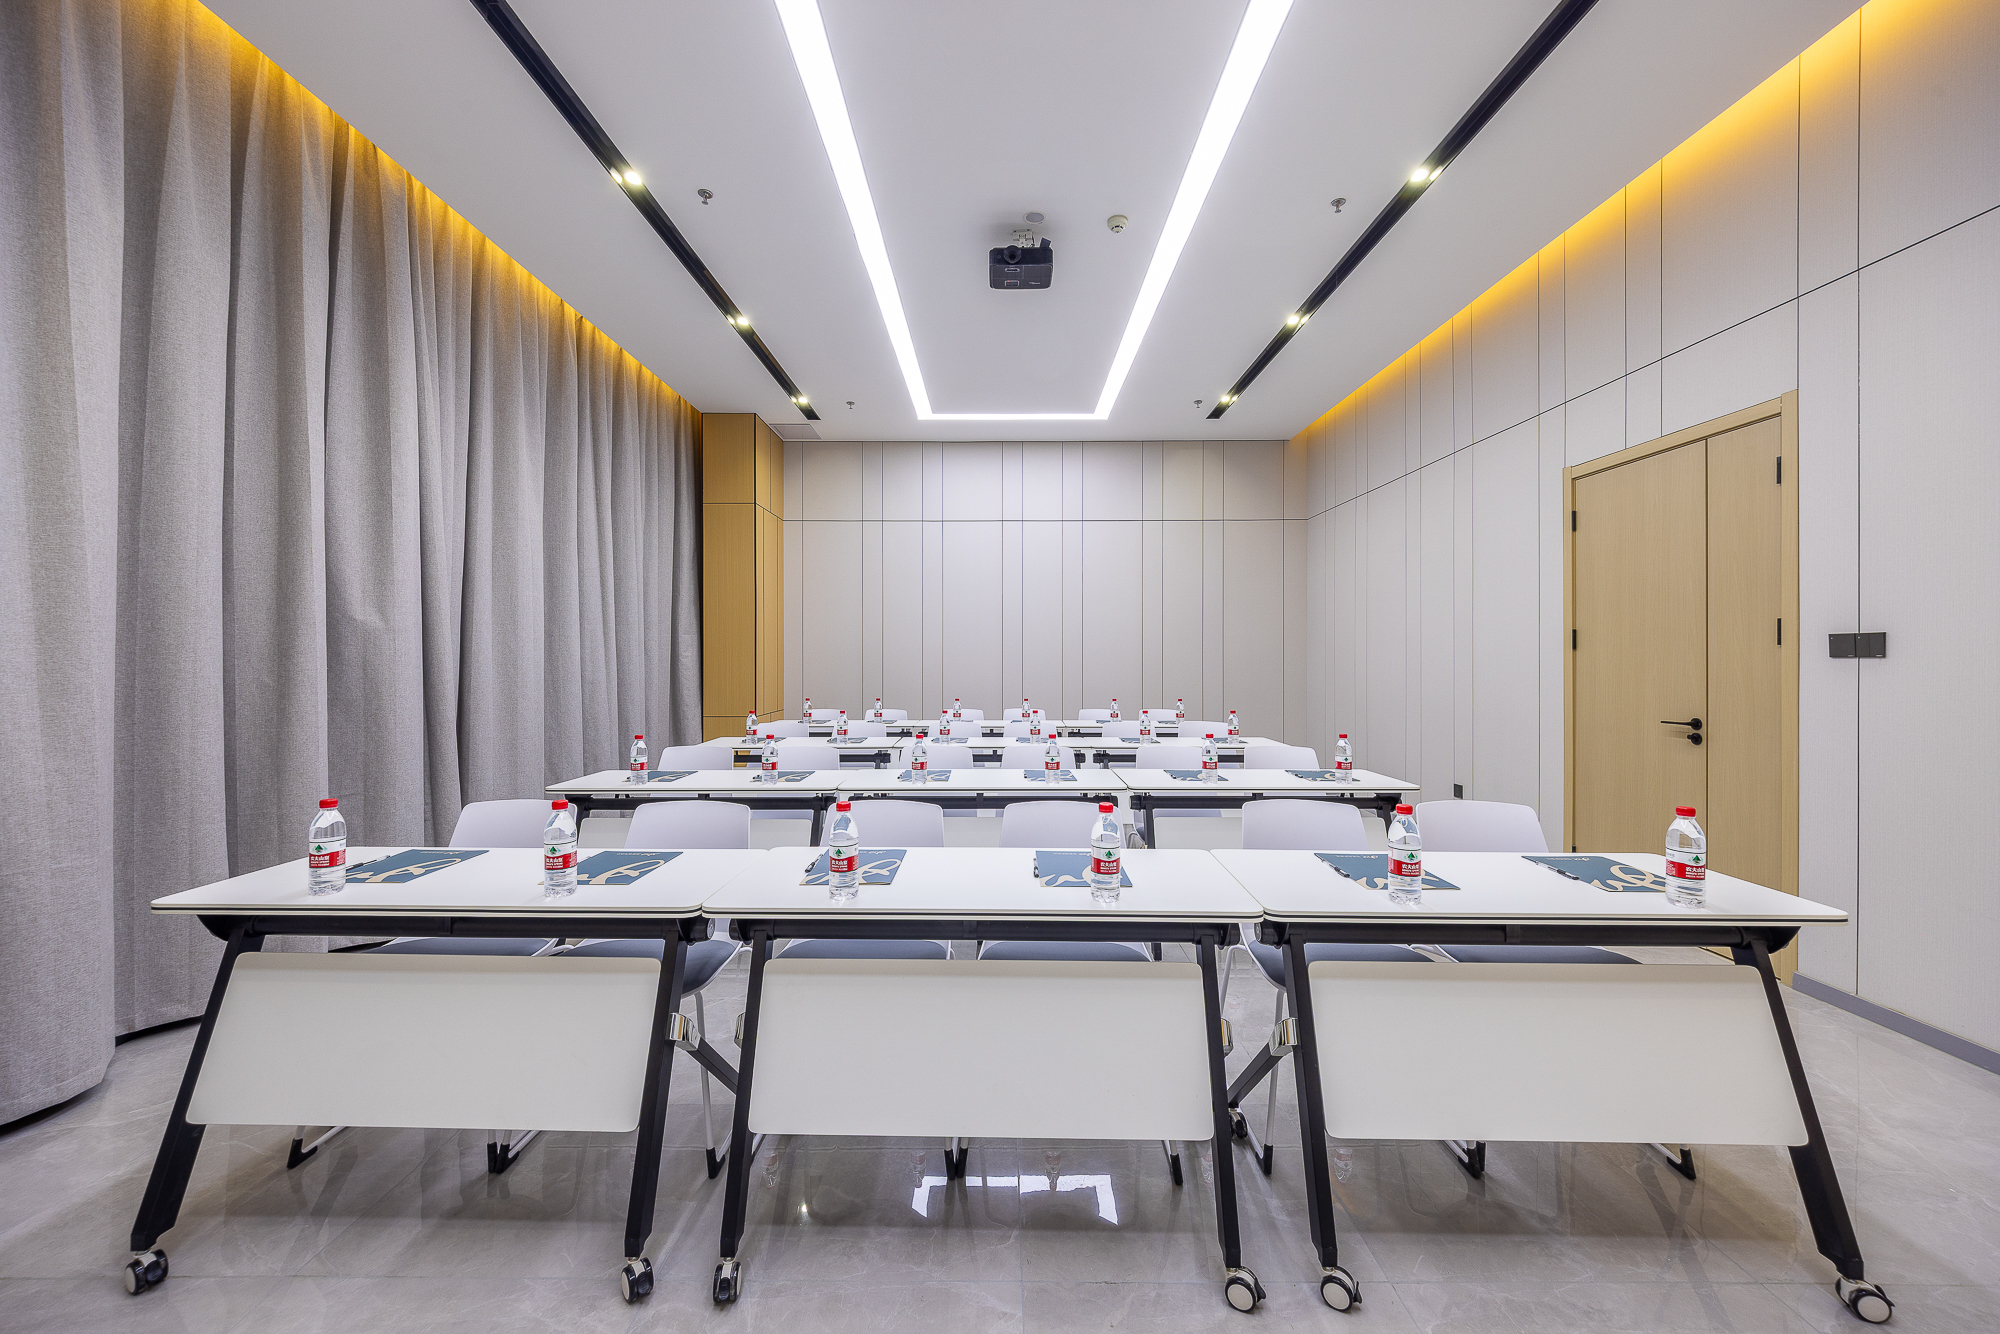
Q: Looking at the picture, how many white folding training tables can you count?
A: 12